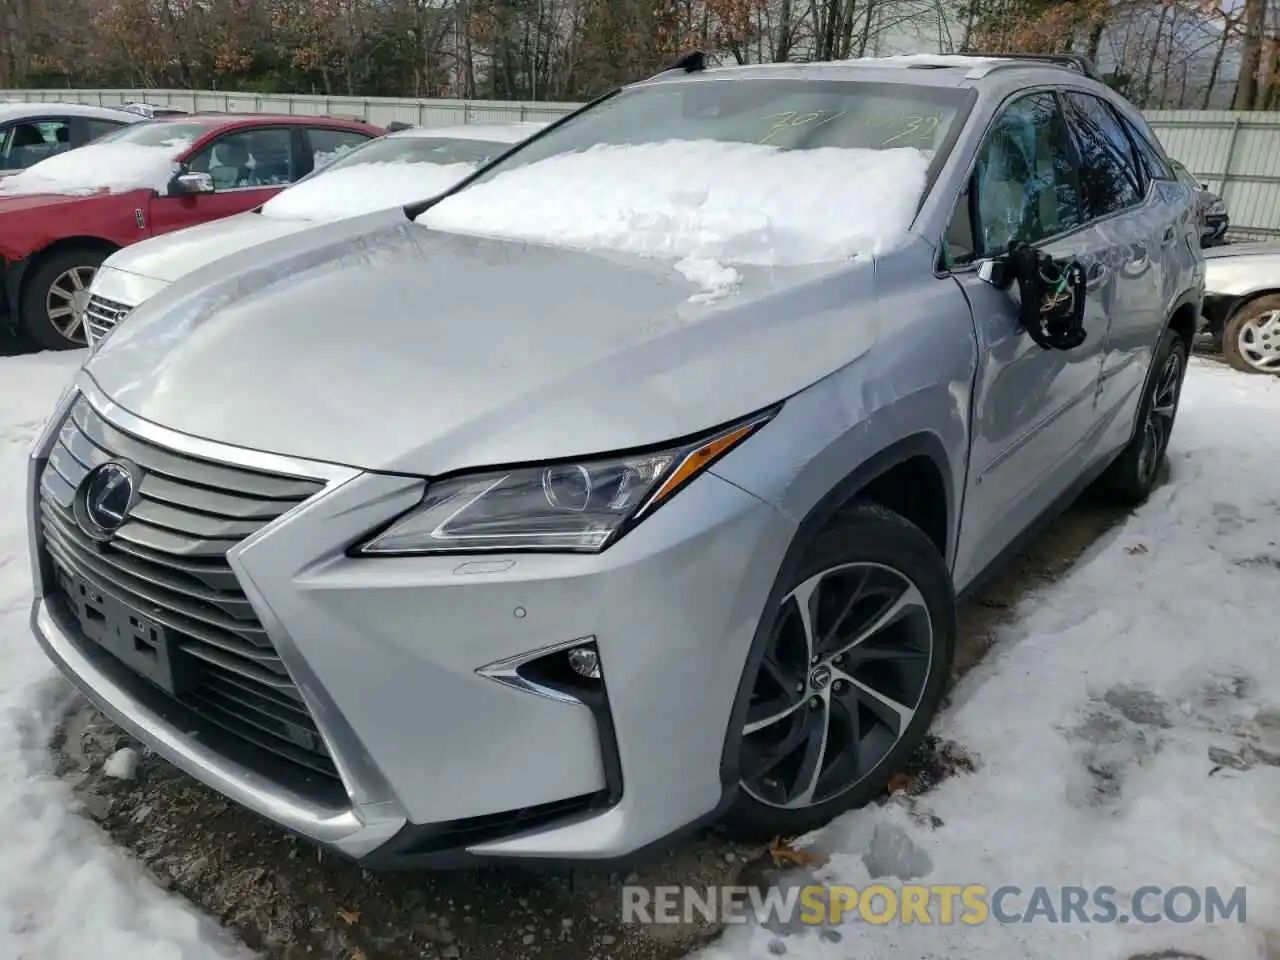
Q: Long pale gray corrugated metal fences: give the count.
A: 1